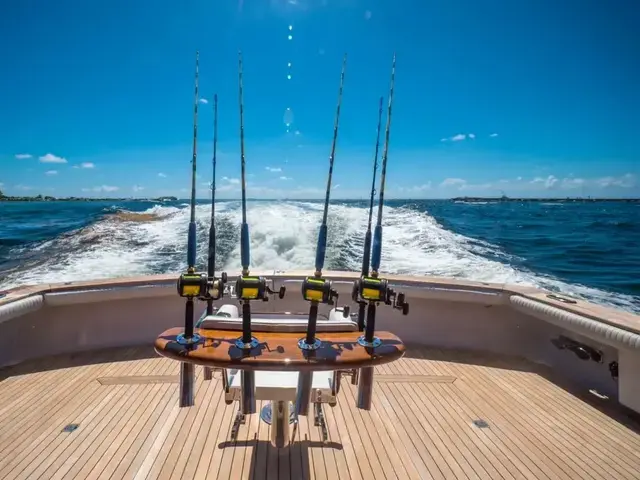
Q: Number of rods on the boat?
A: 6